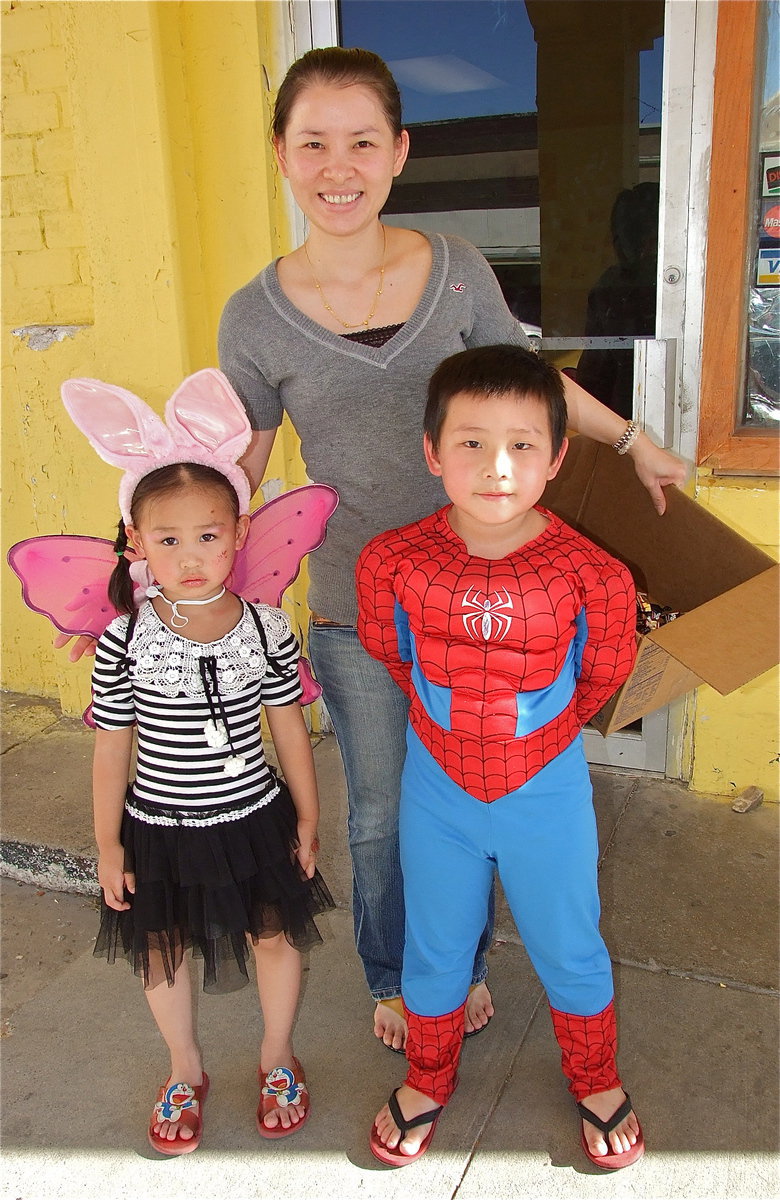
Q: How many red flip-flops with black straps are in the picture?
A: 2